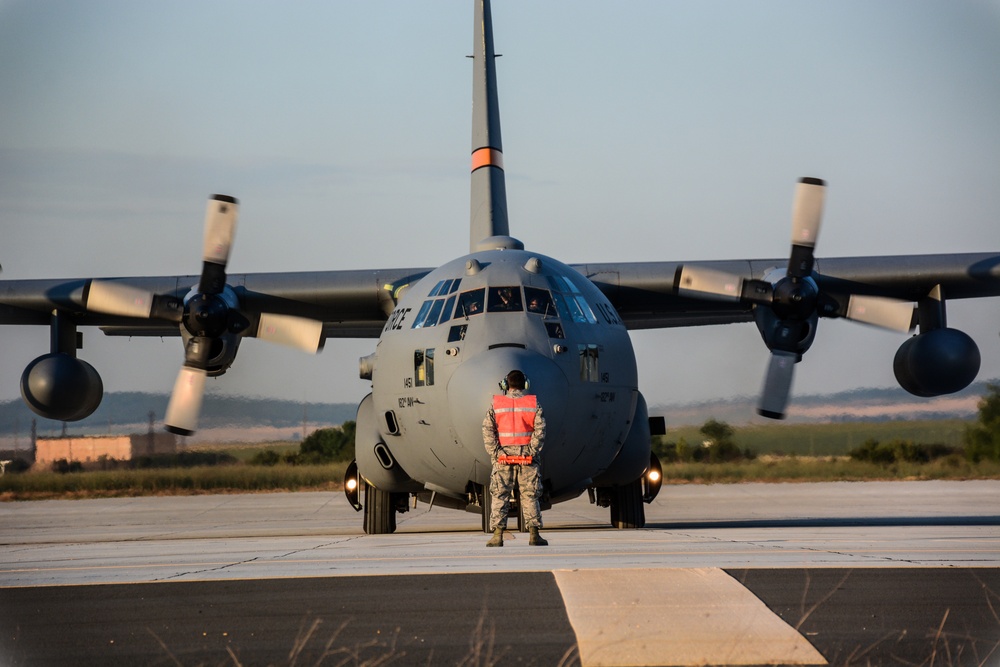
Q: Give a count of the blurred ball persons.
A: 0